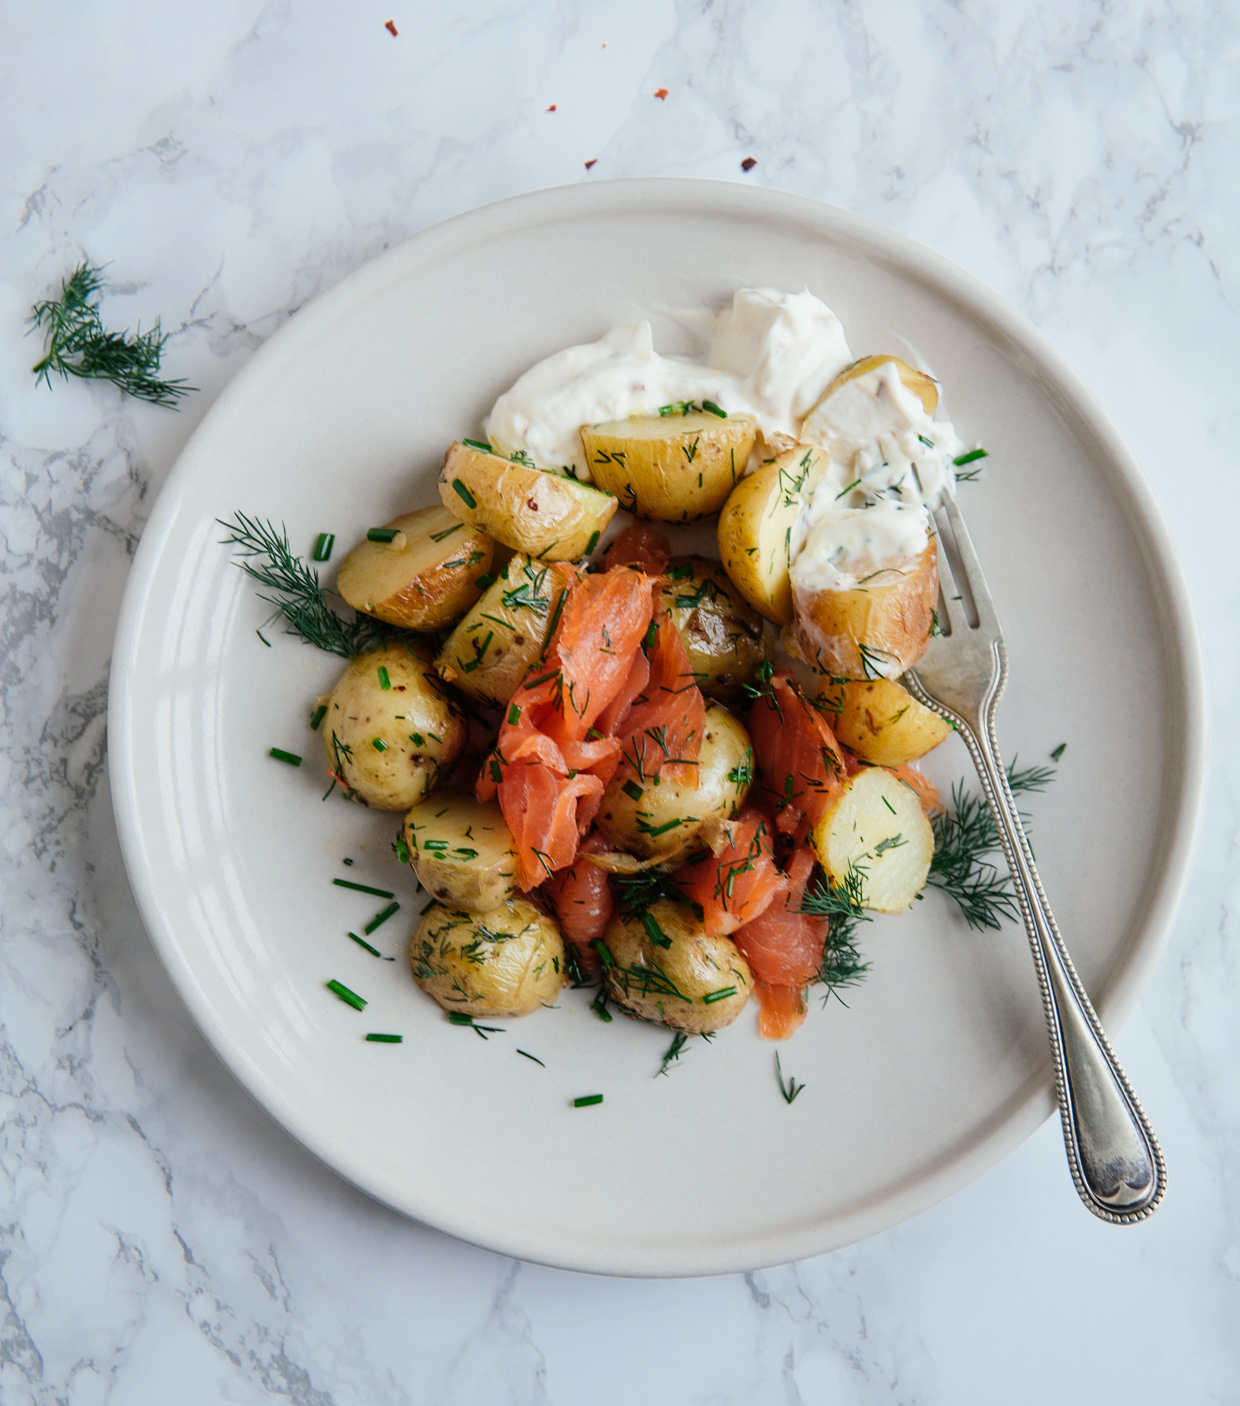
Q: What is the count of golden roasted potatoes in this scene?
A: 15